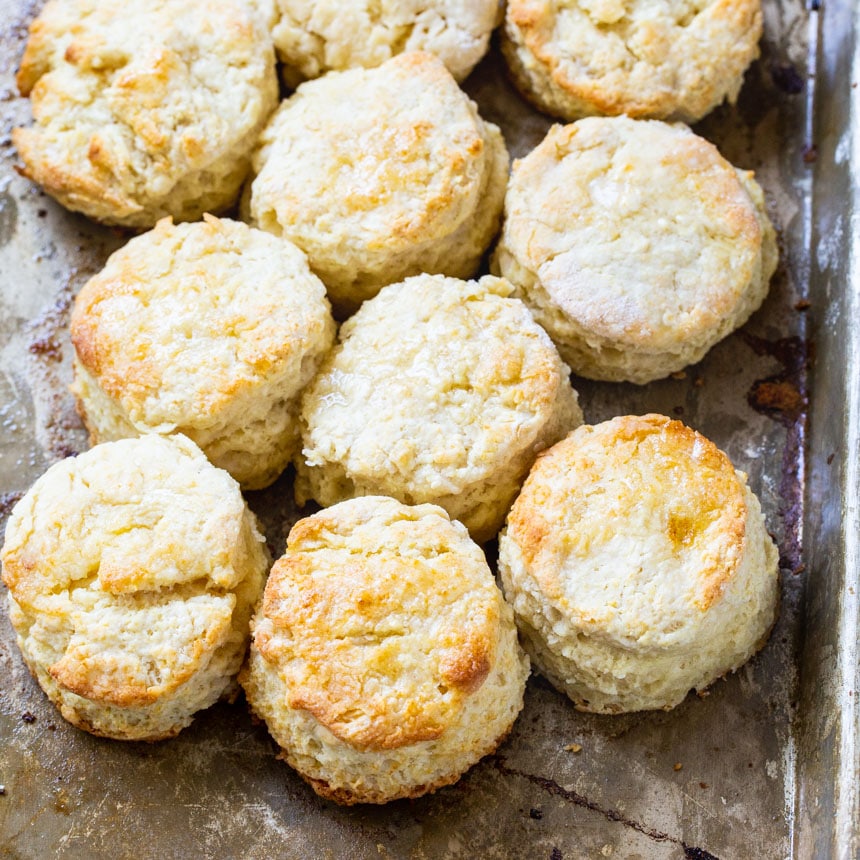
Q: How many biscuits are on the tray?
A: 10